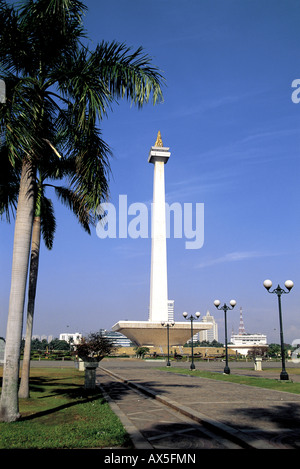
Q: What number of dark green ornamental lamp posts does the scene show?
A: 4